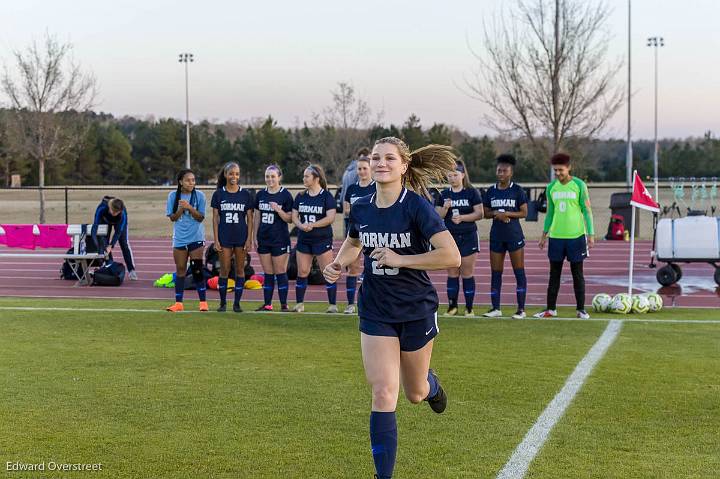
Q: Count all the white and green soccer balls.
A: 4